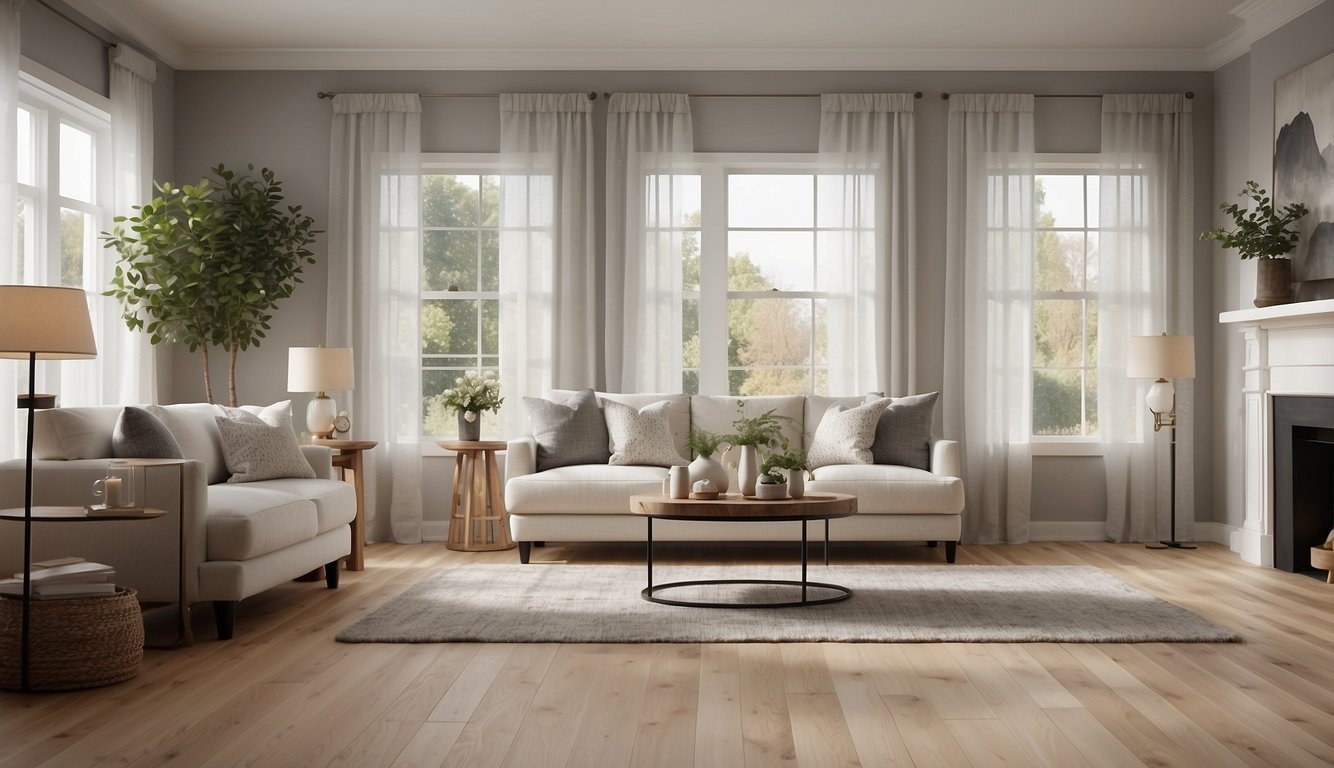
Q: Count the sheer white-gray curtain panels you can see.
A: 8